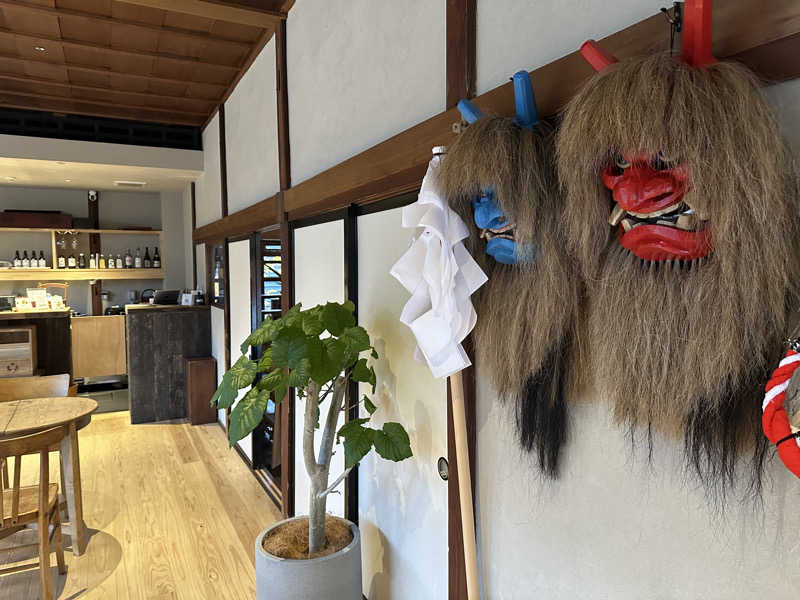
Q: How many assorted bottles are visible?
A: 15